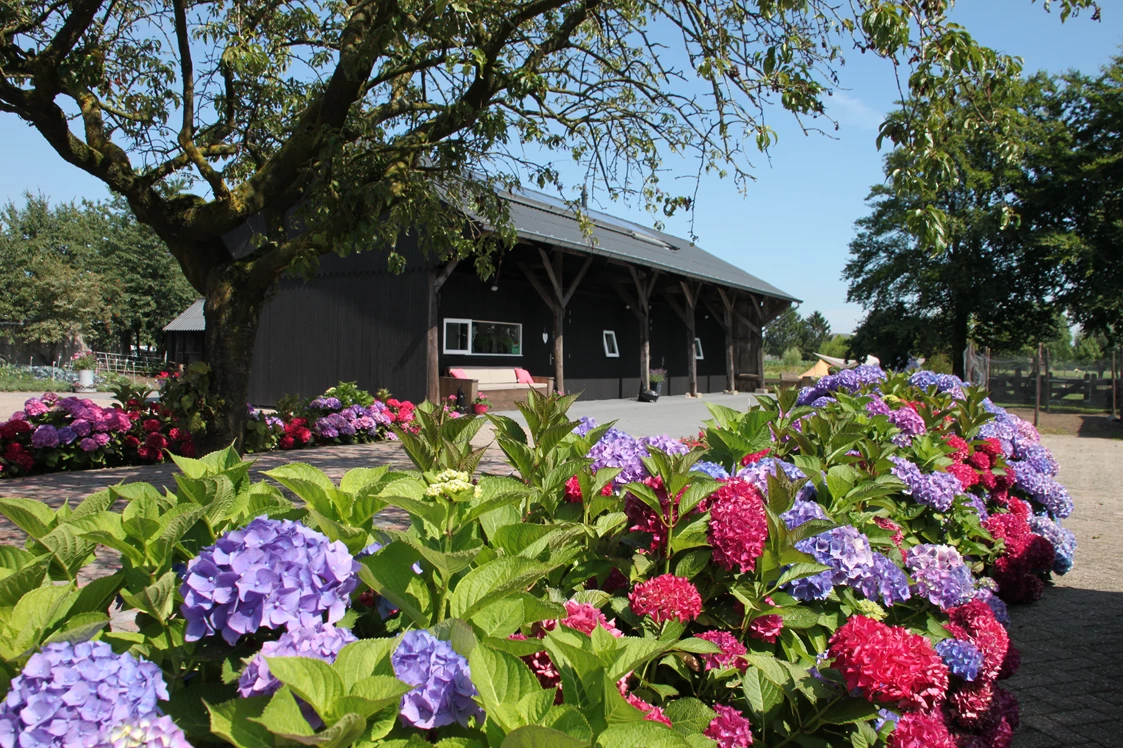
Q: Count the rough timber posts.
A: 6